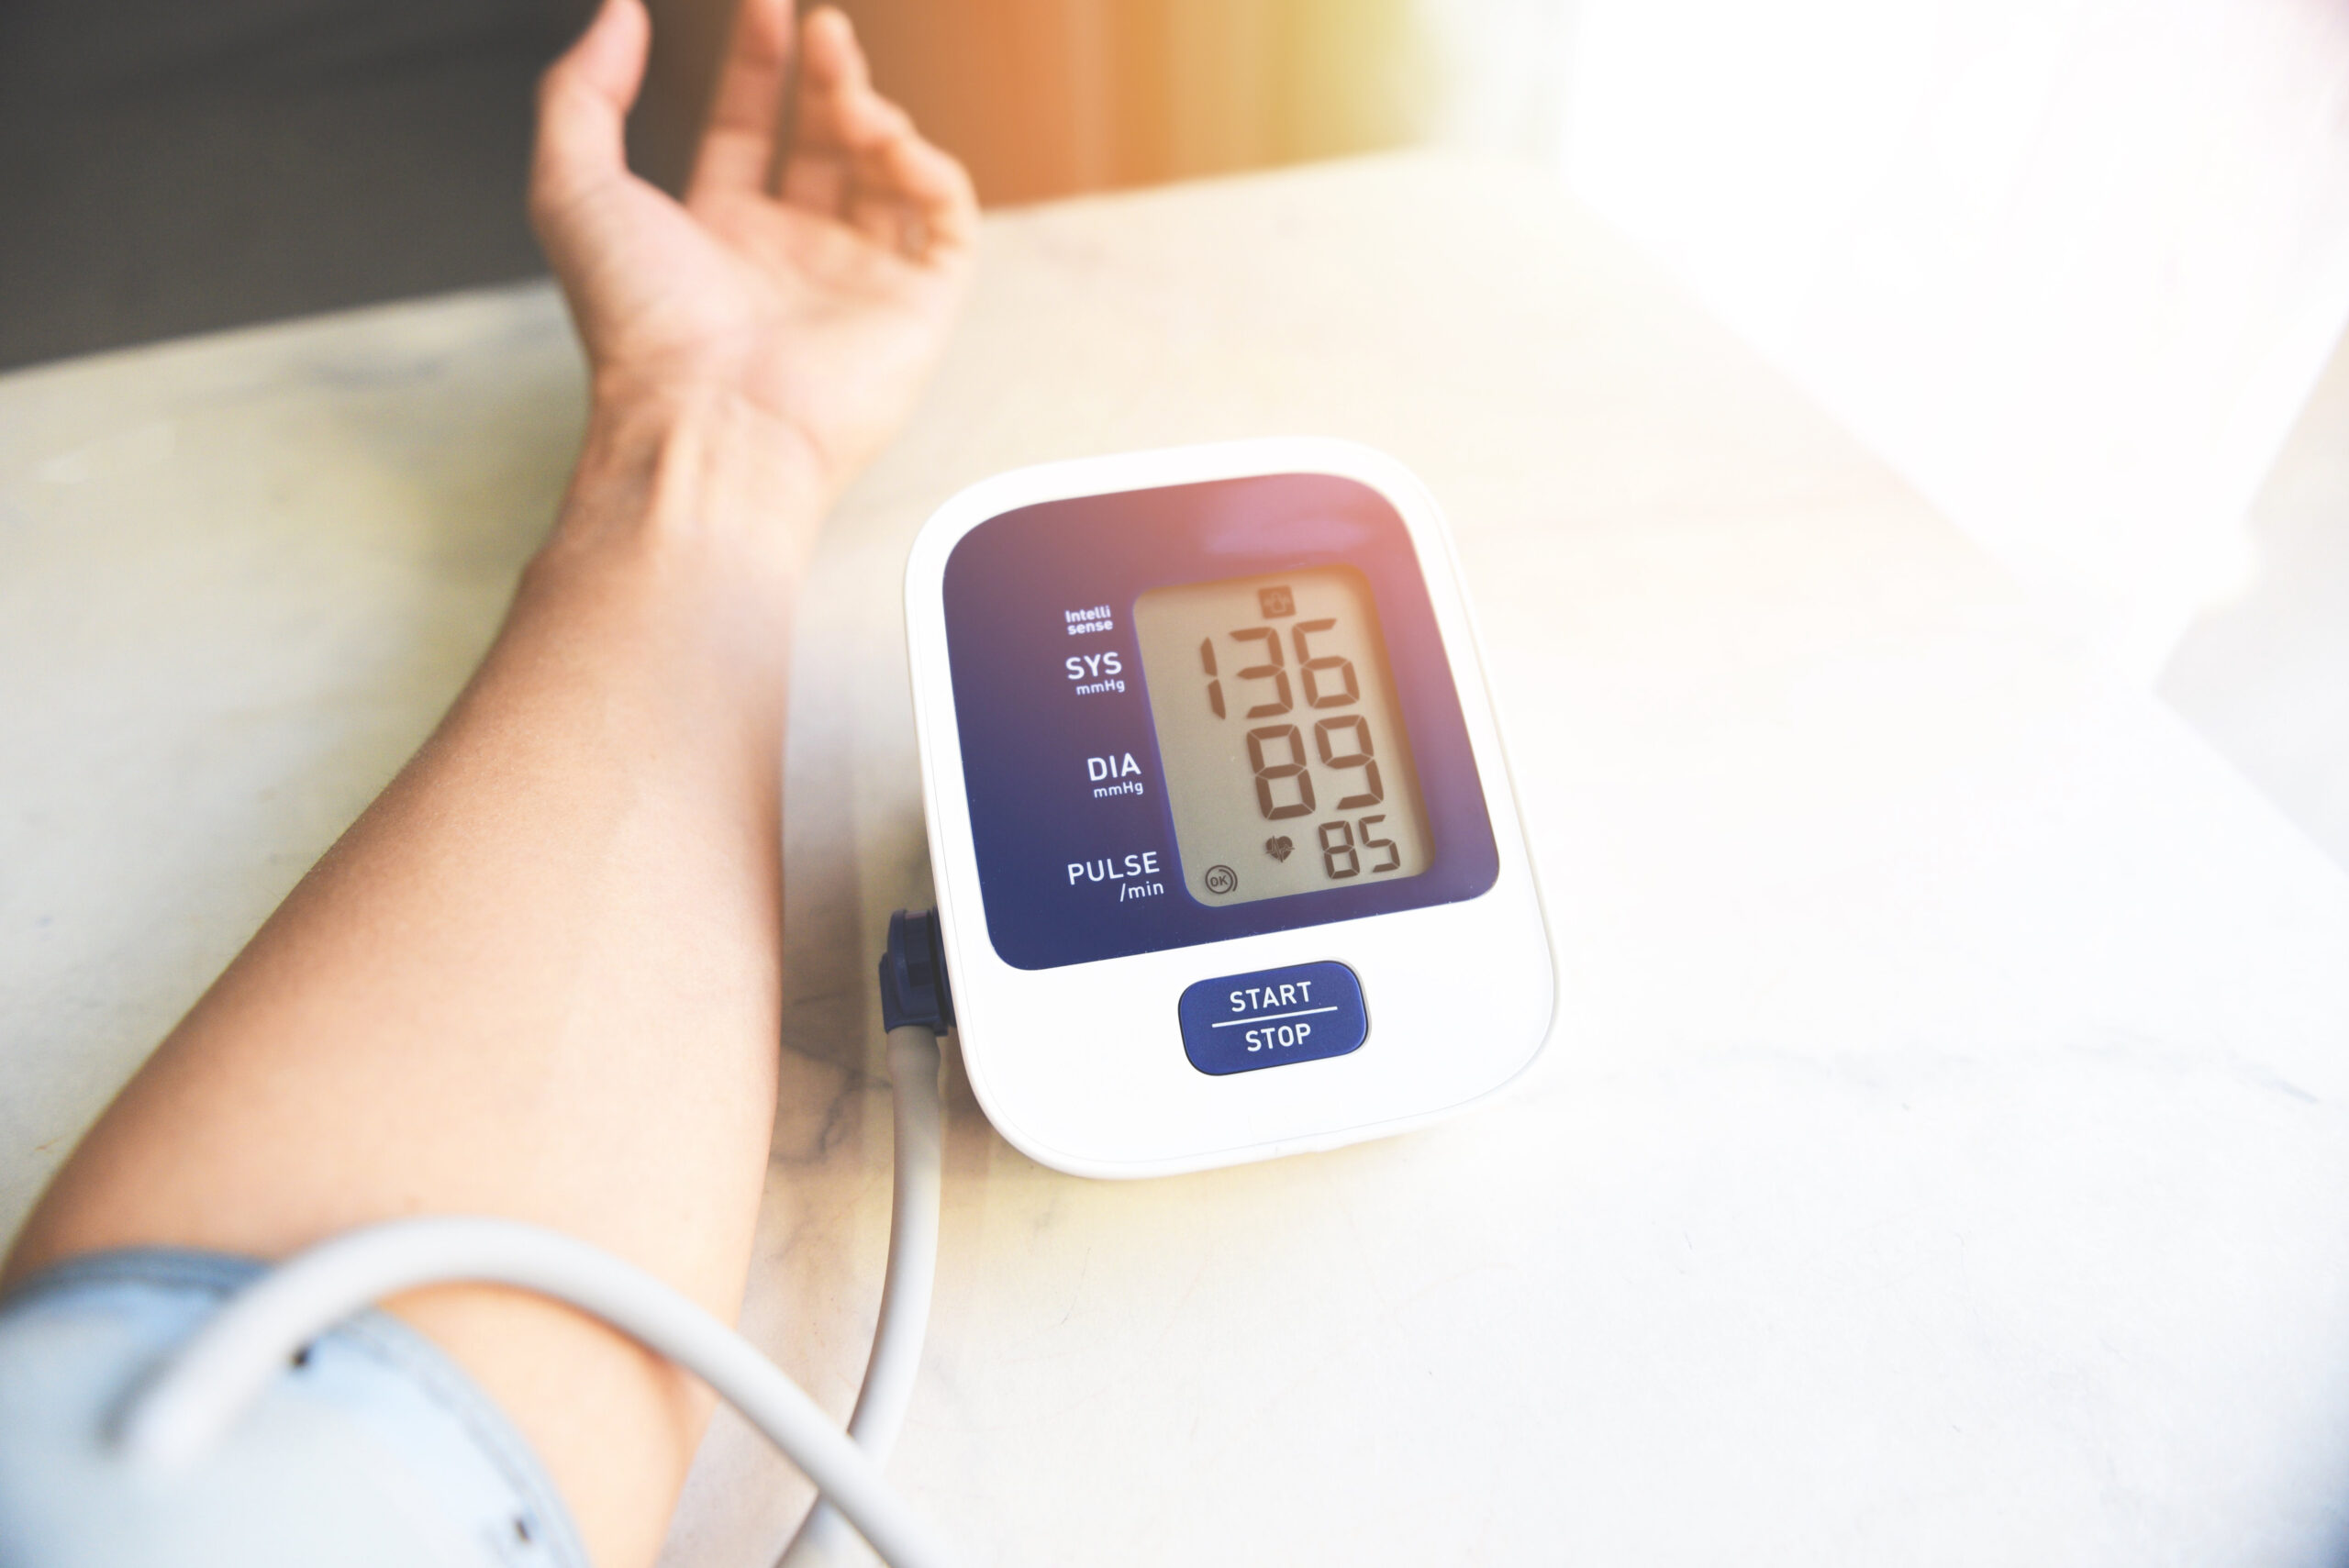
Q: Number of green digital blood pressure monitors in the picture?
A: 0